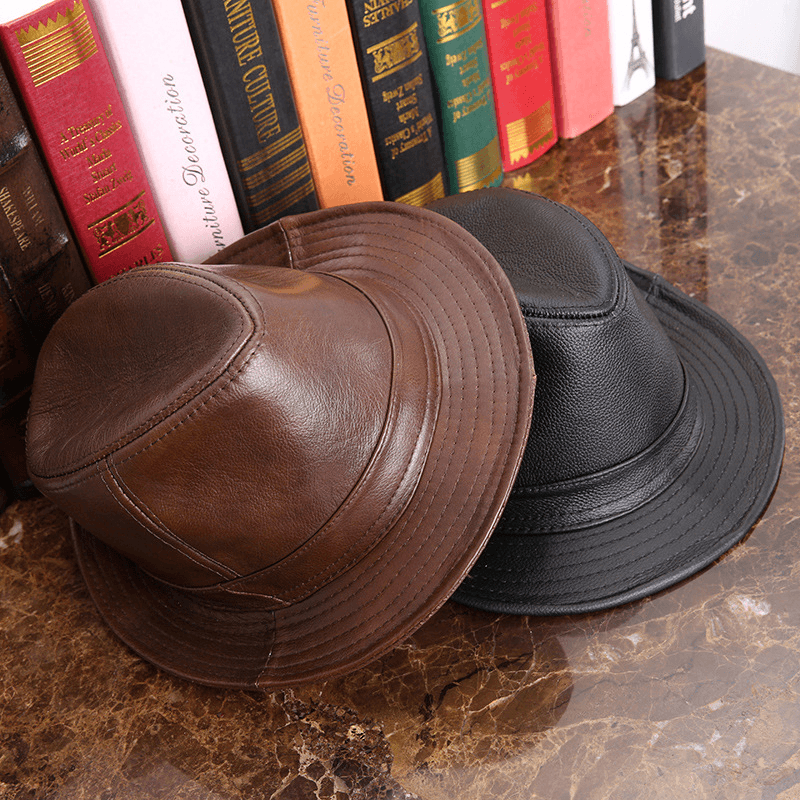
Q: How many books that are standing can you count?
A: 11